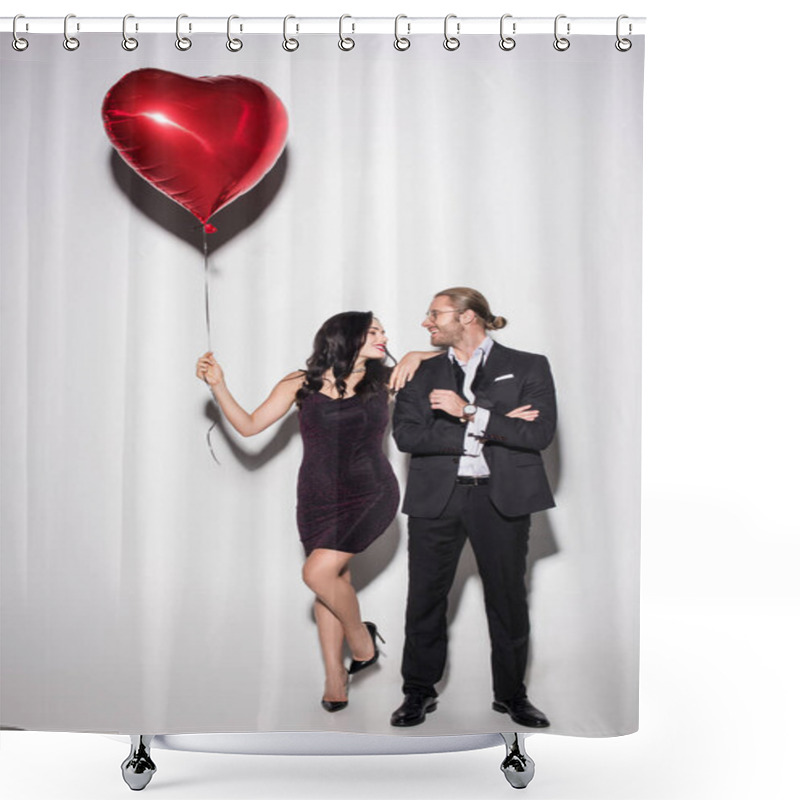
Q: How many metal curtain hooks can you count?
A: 12